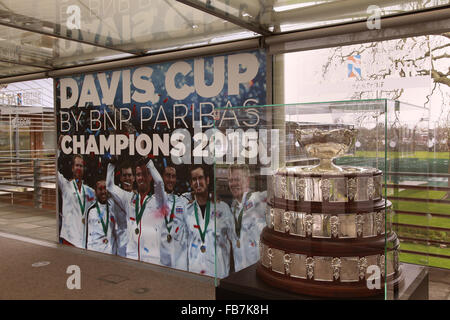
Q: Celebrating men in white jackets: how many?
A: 7